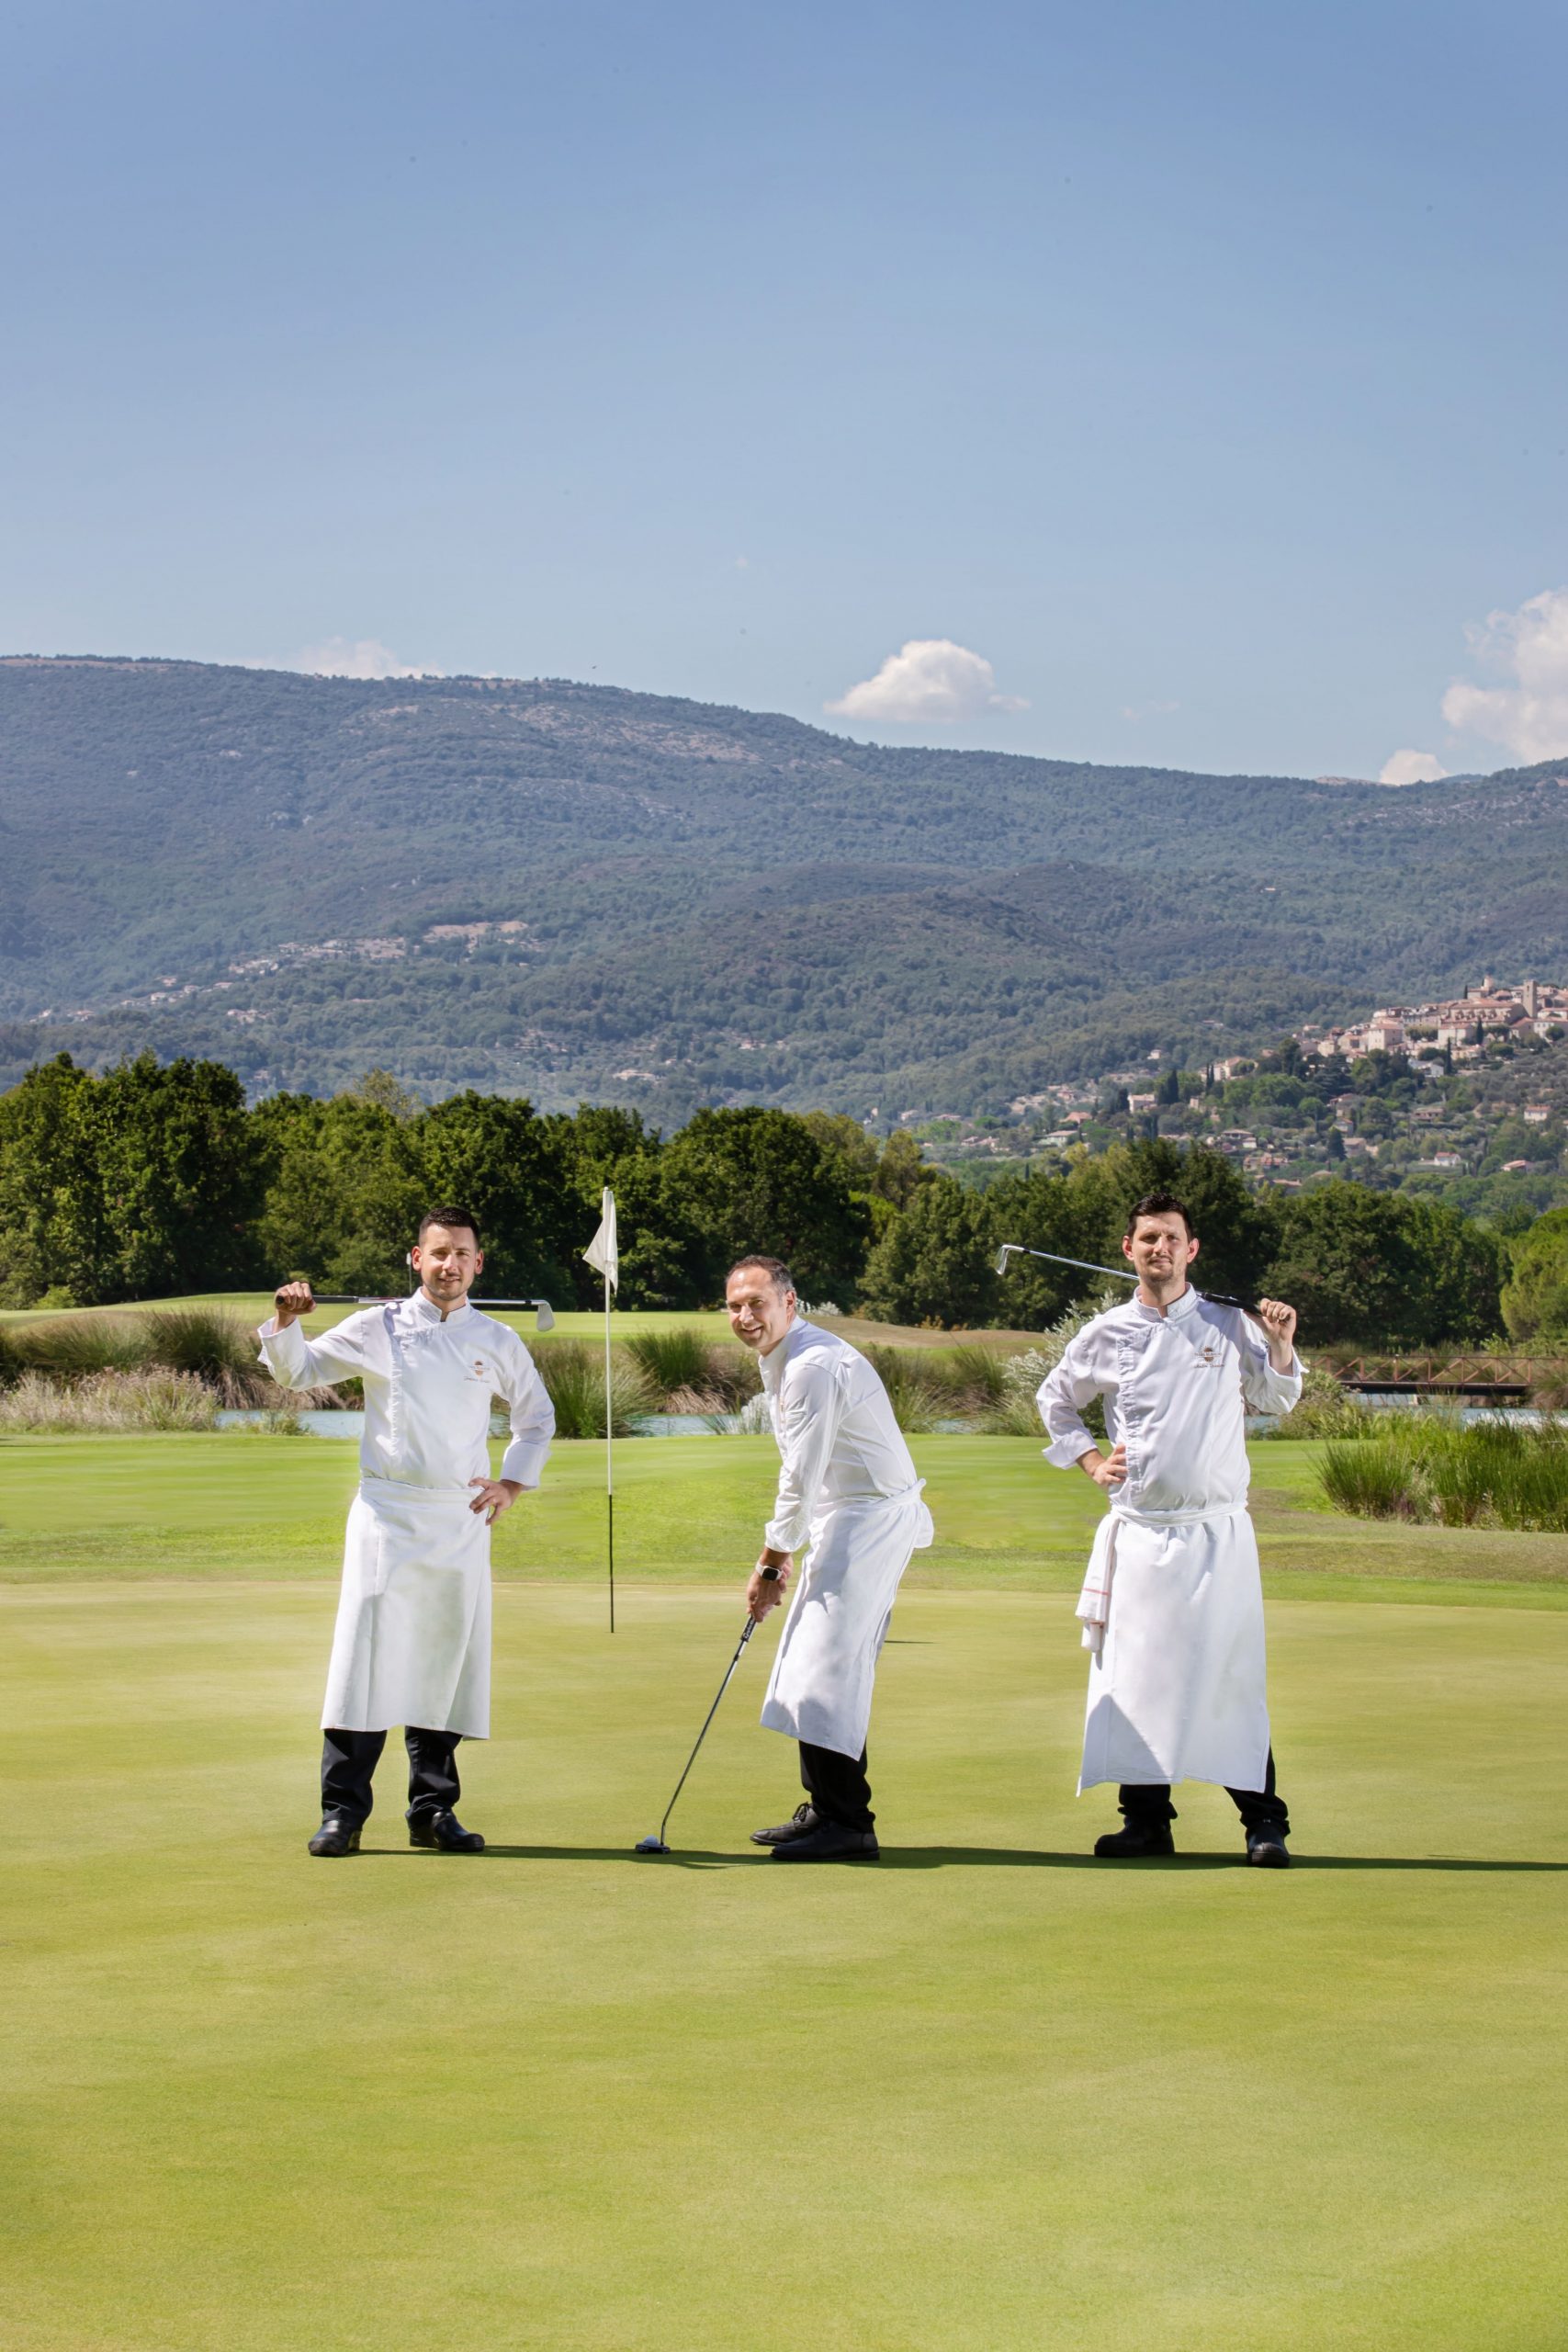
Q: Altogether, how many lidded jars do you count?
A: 0